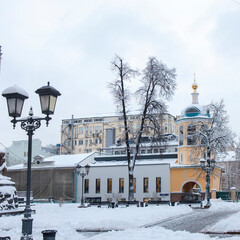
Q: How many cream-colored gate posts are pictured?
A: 2